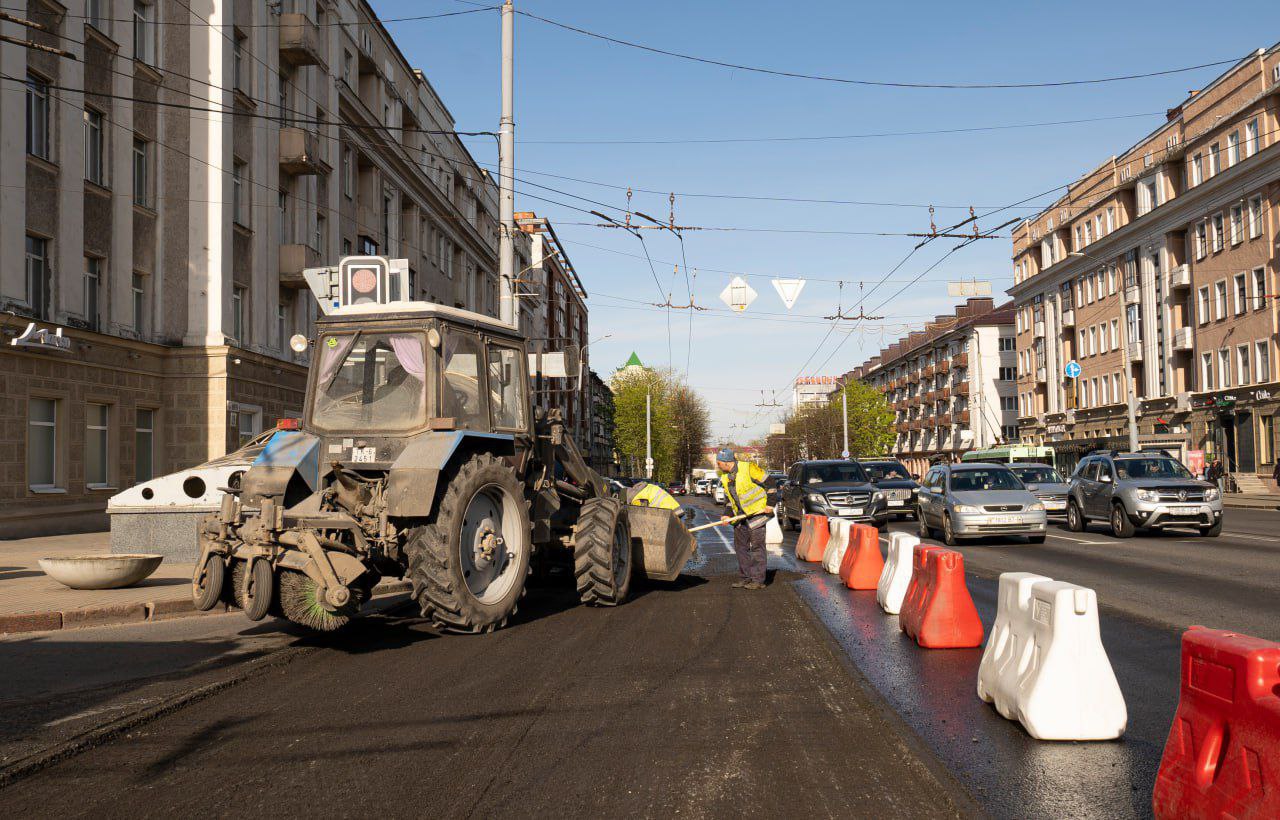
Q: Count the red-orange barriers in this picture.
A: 4